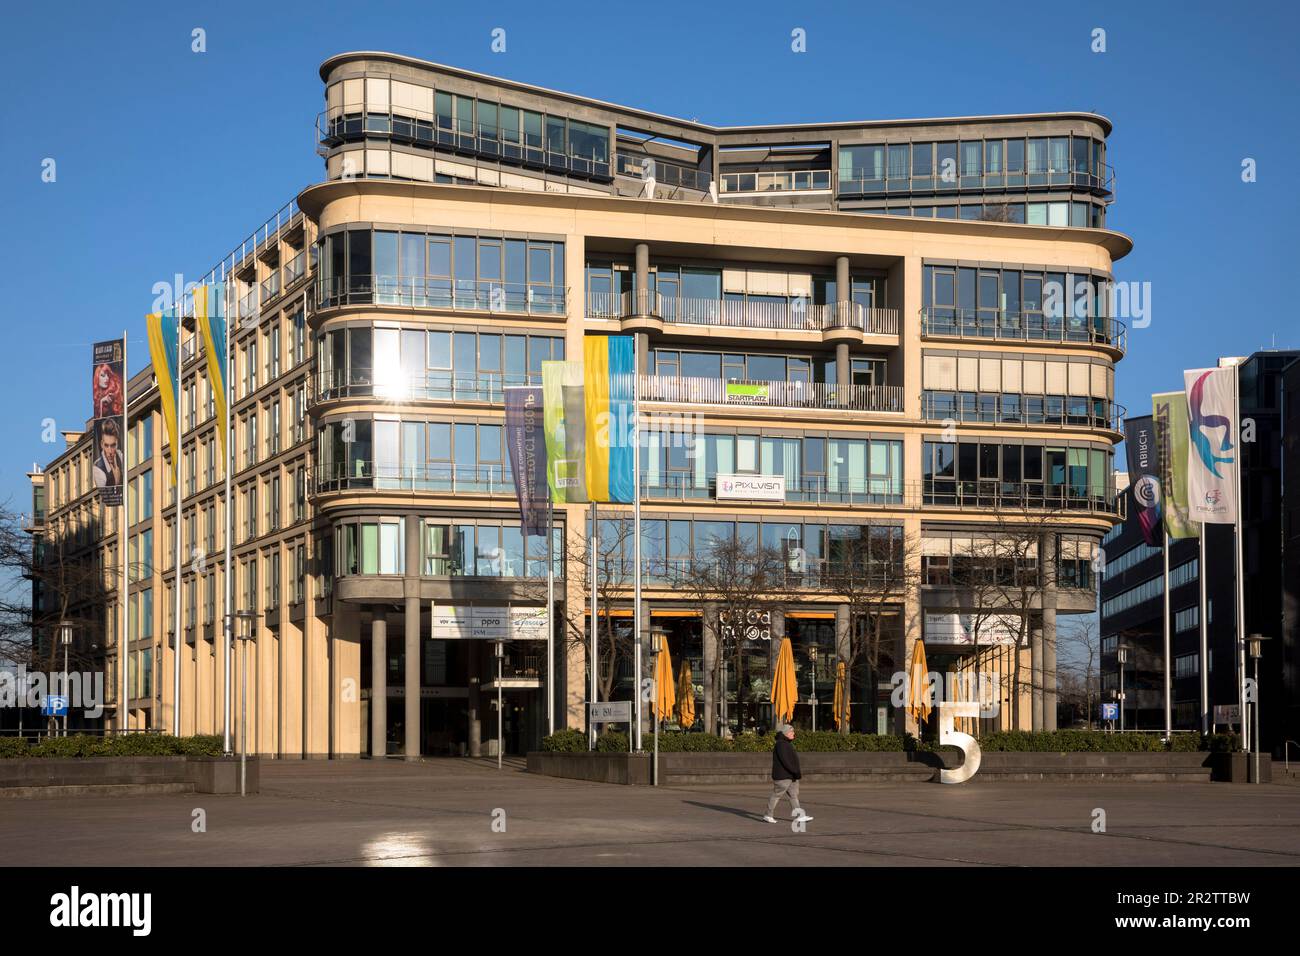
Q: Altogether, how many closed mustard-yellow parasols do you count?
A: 6